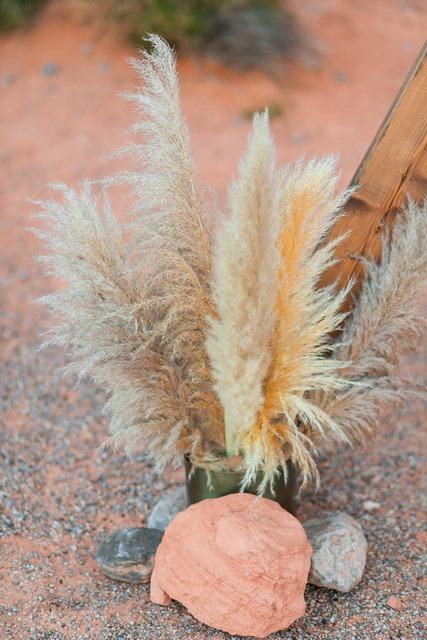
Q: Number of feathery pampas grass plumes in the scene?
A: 5